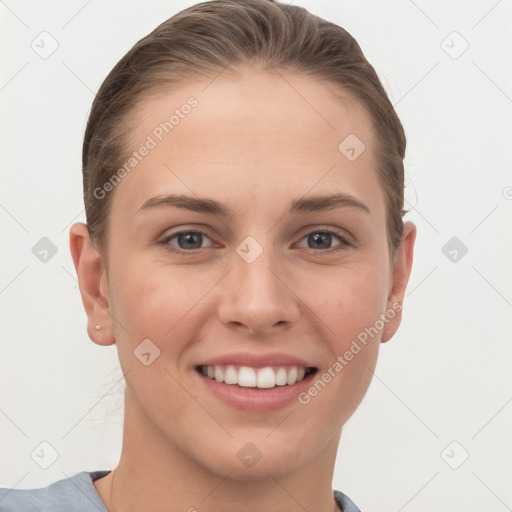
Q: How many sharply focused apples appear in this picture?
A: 0